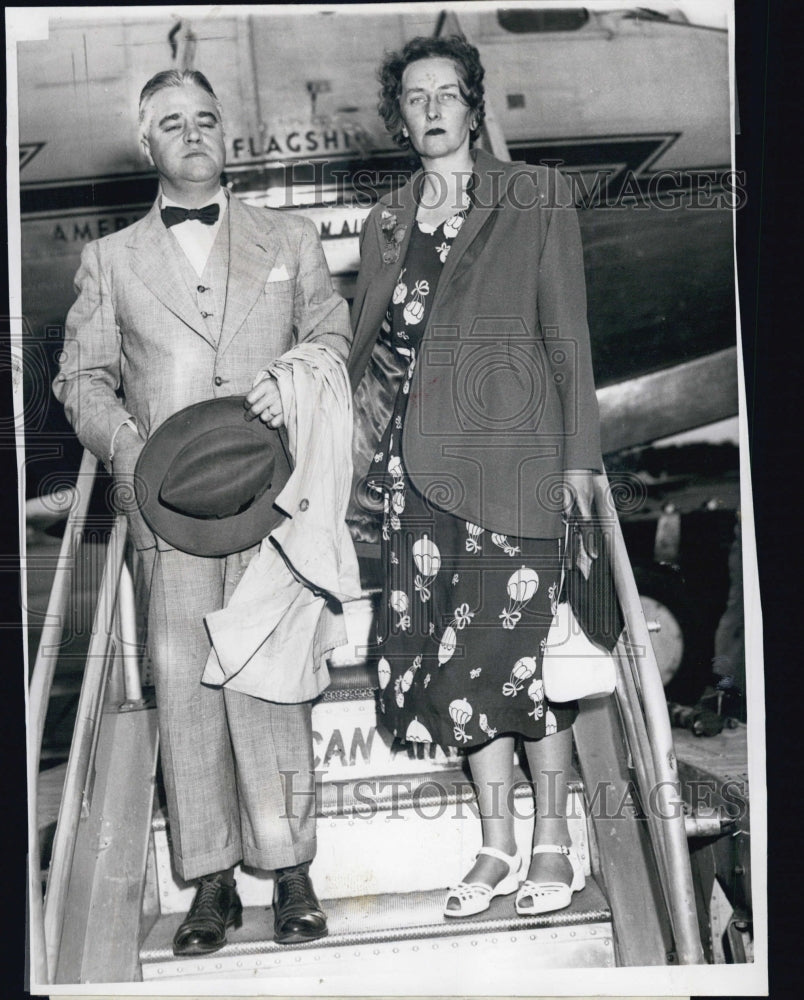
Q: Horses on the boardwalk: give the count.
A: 0